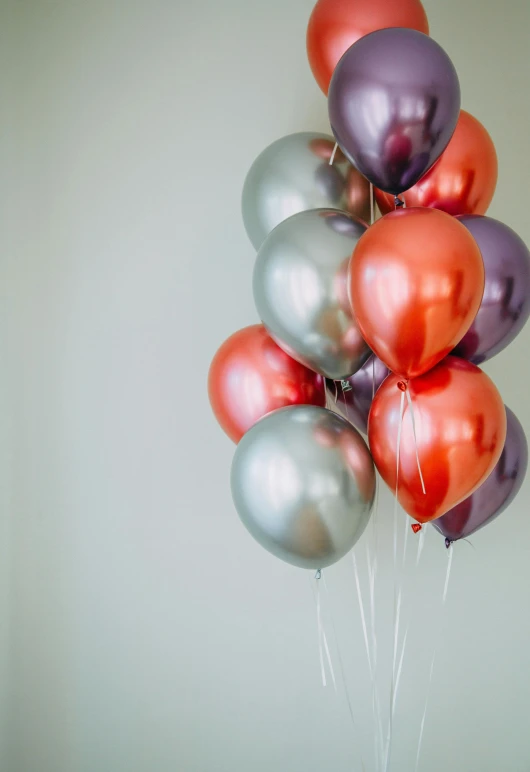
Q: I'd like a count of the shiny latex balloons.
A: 12